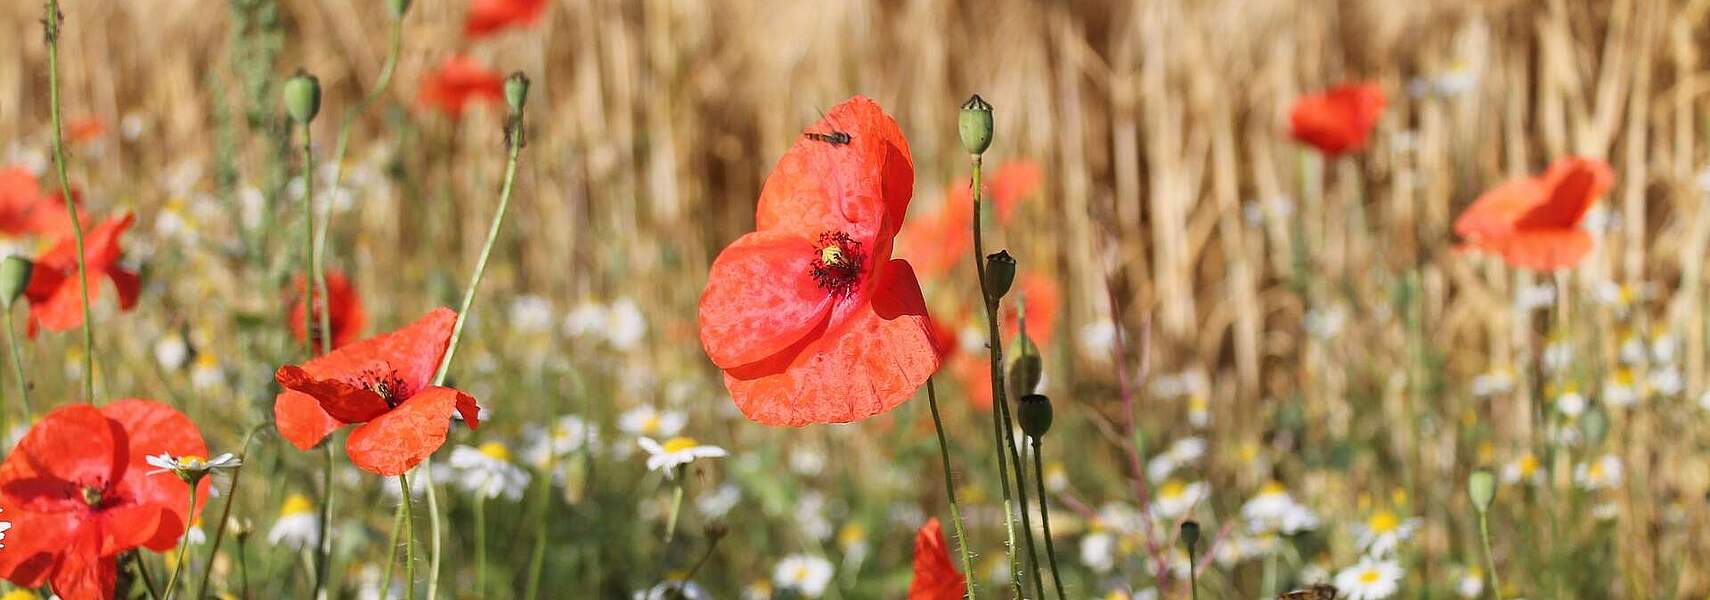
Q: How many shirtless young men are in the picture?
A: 0